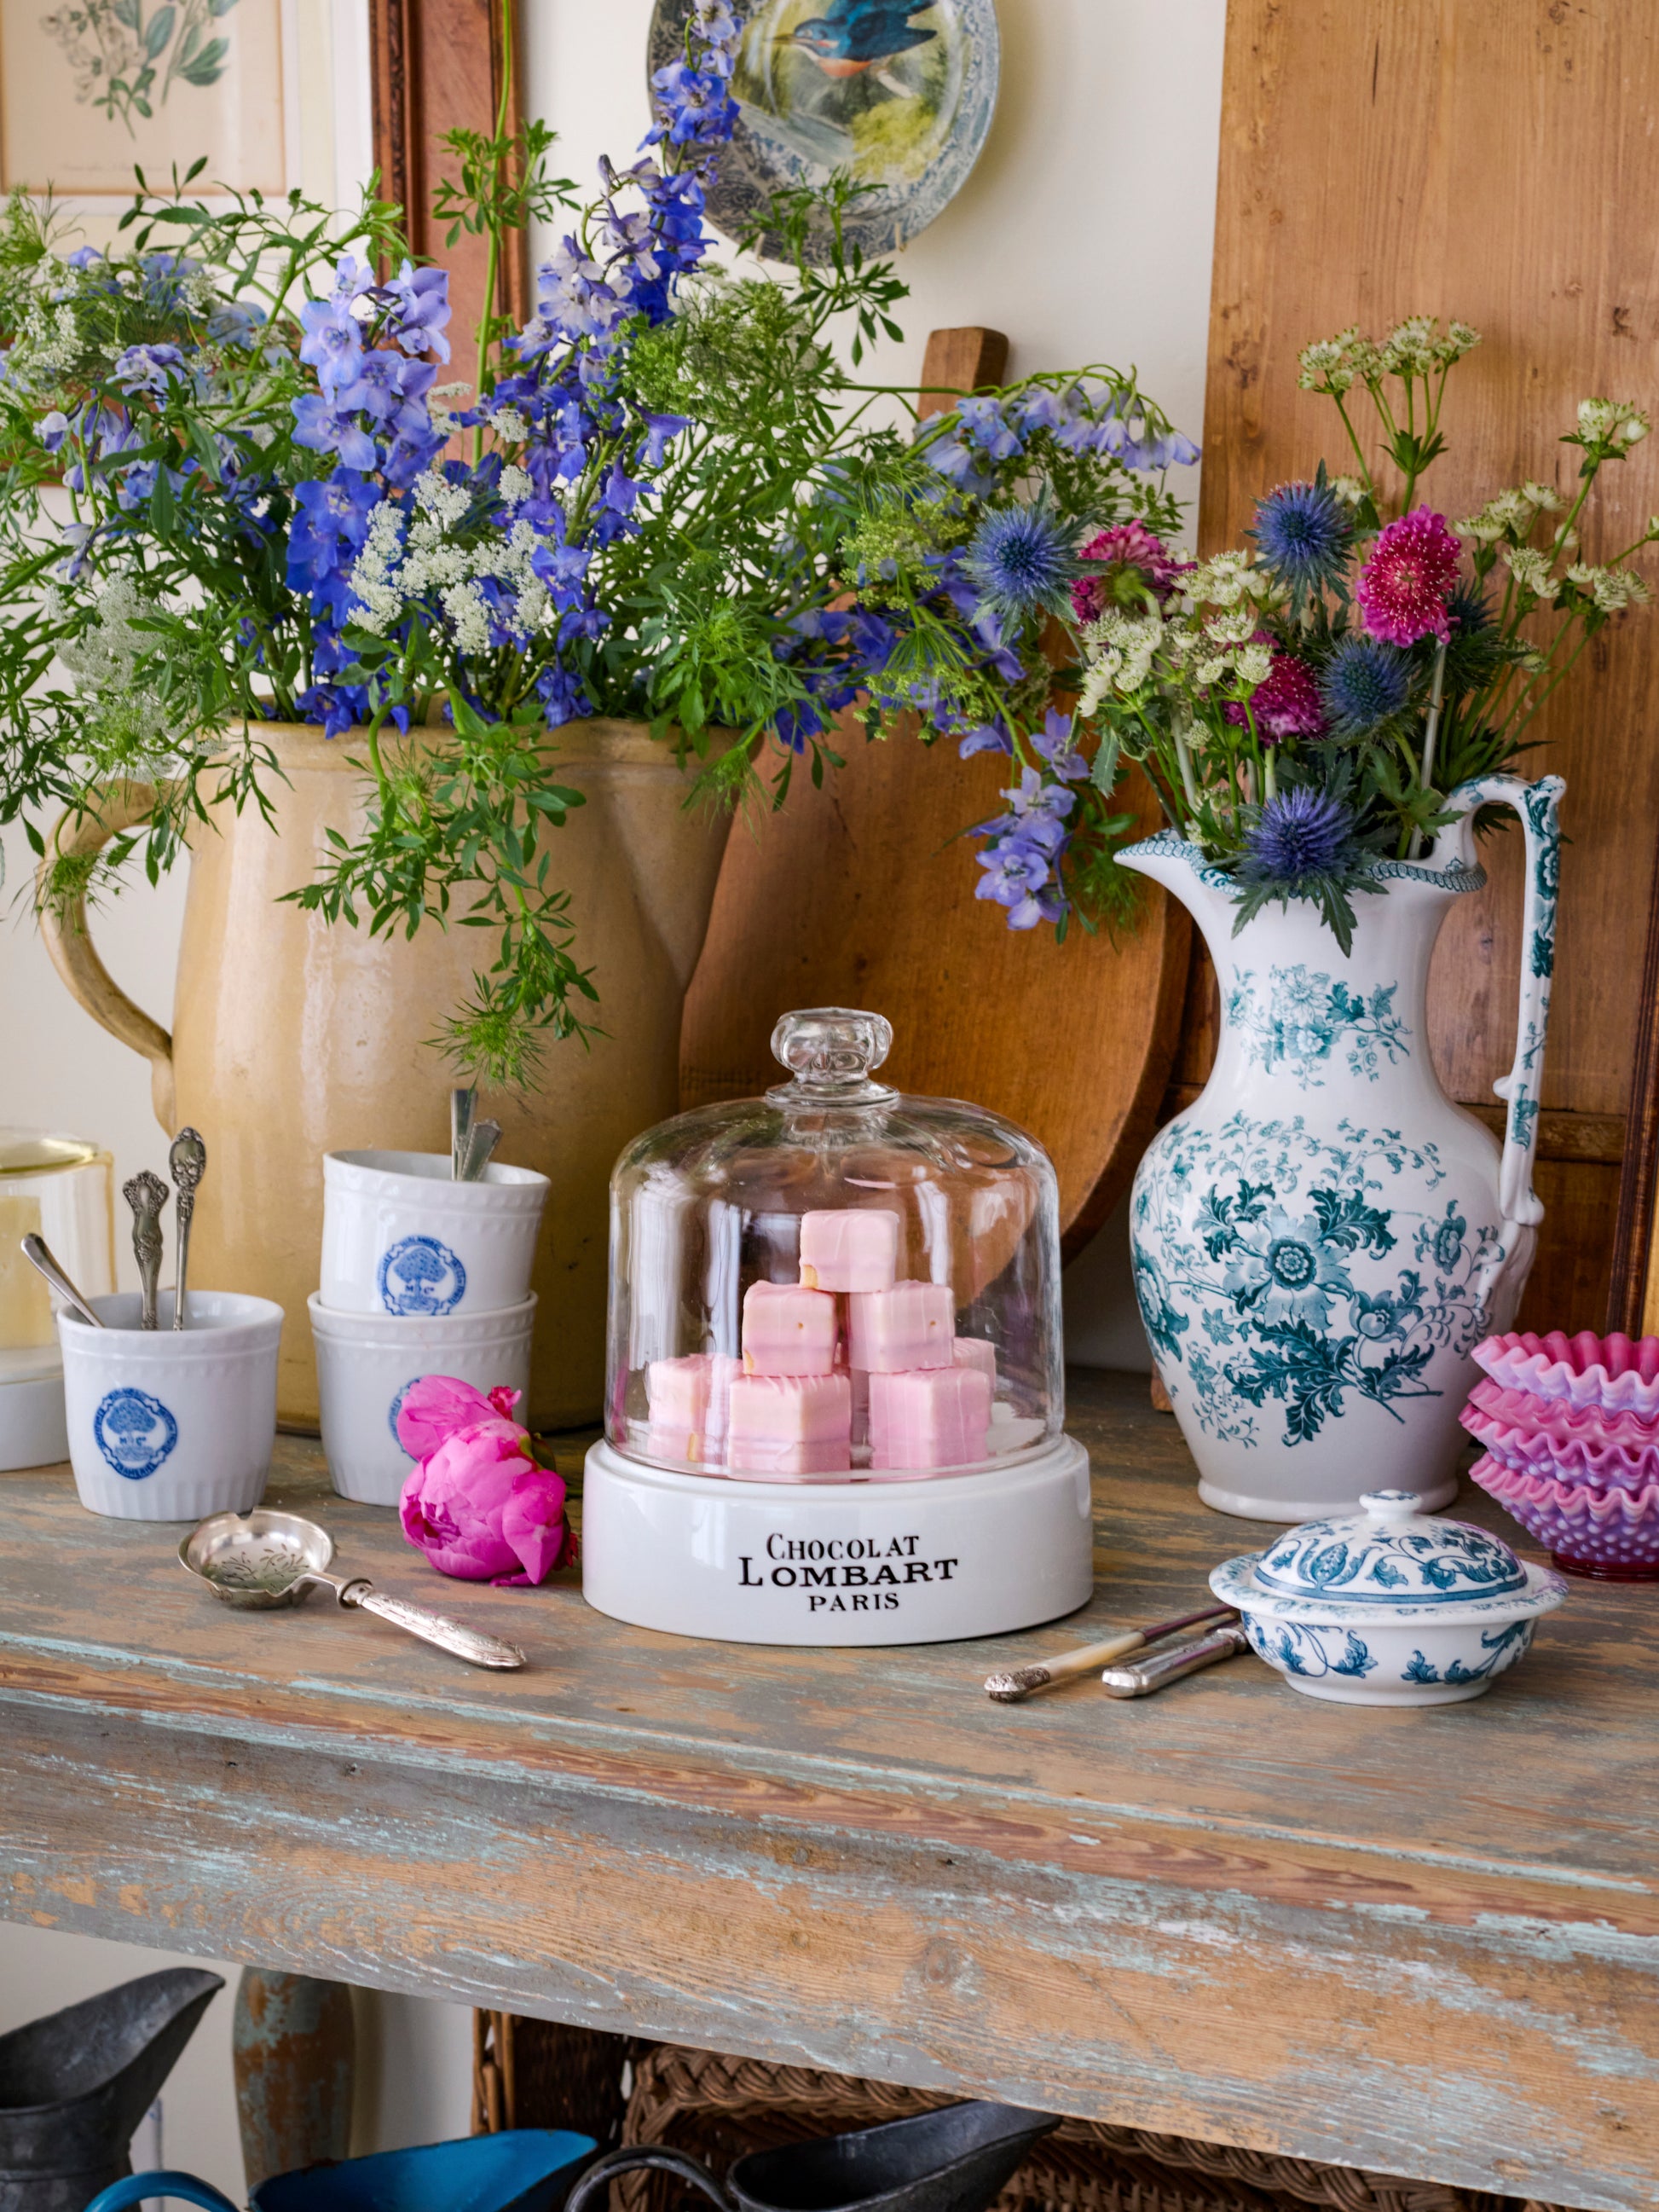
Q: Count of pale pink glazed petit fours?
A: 7